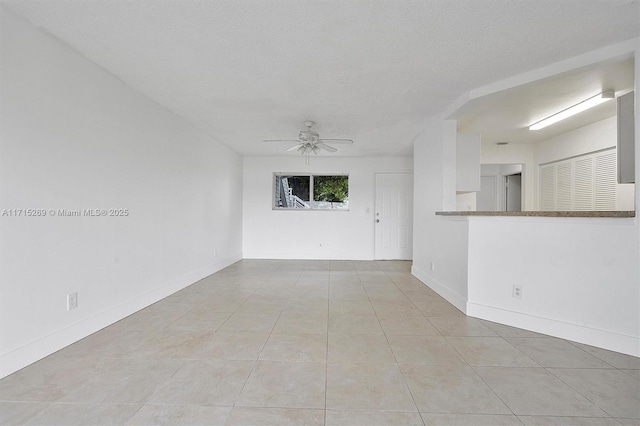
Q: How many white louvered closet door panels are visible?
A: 4